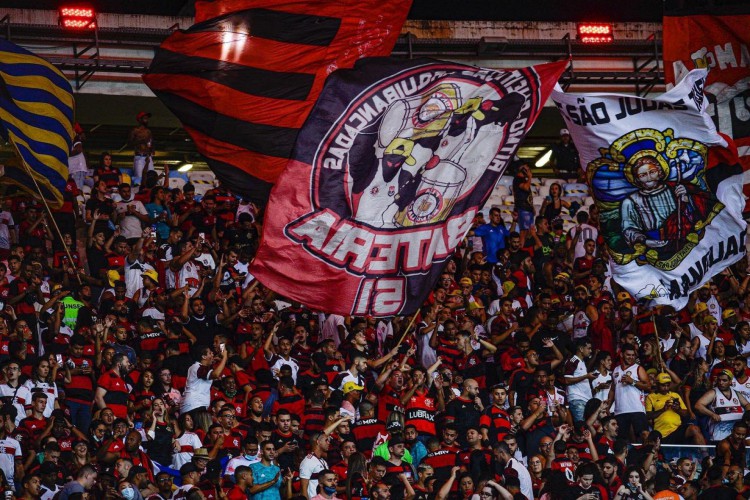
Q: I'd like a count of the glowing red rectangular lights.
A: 2